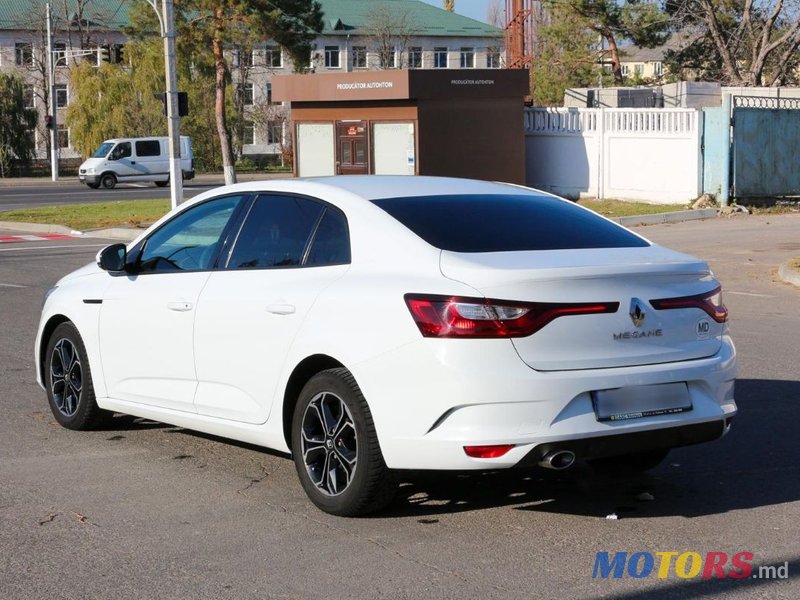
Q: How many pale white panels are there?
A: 2